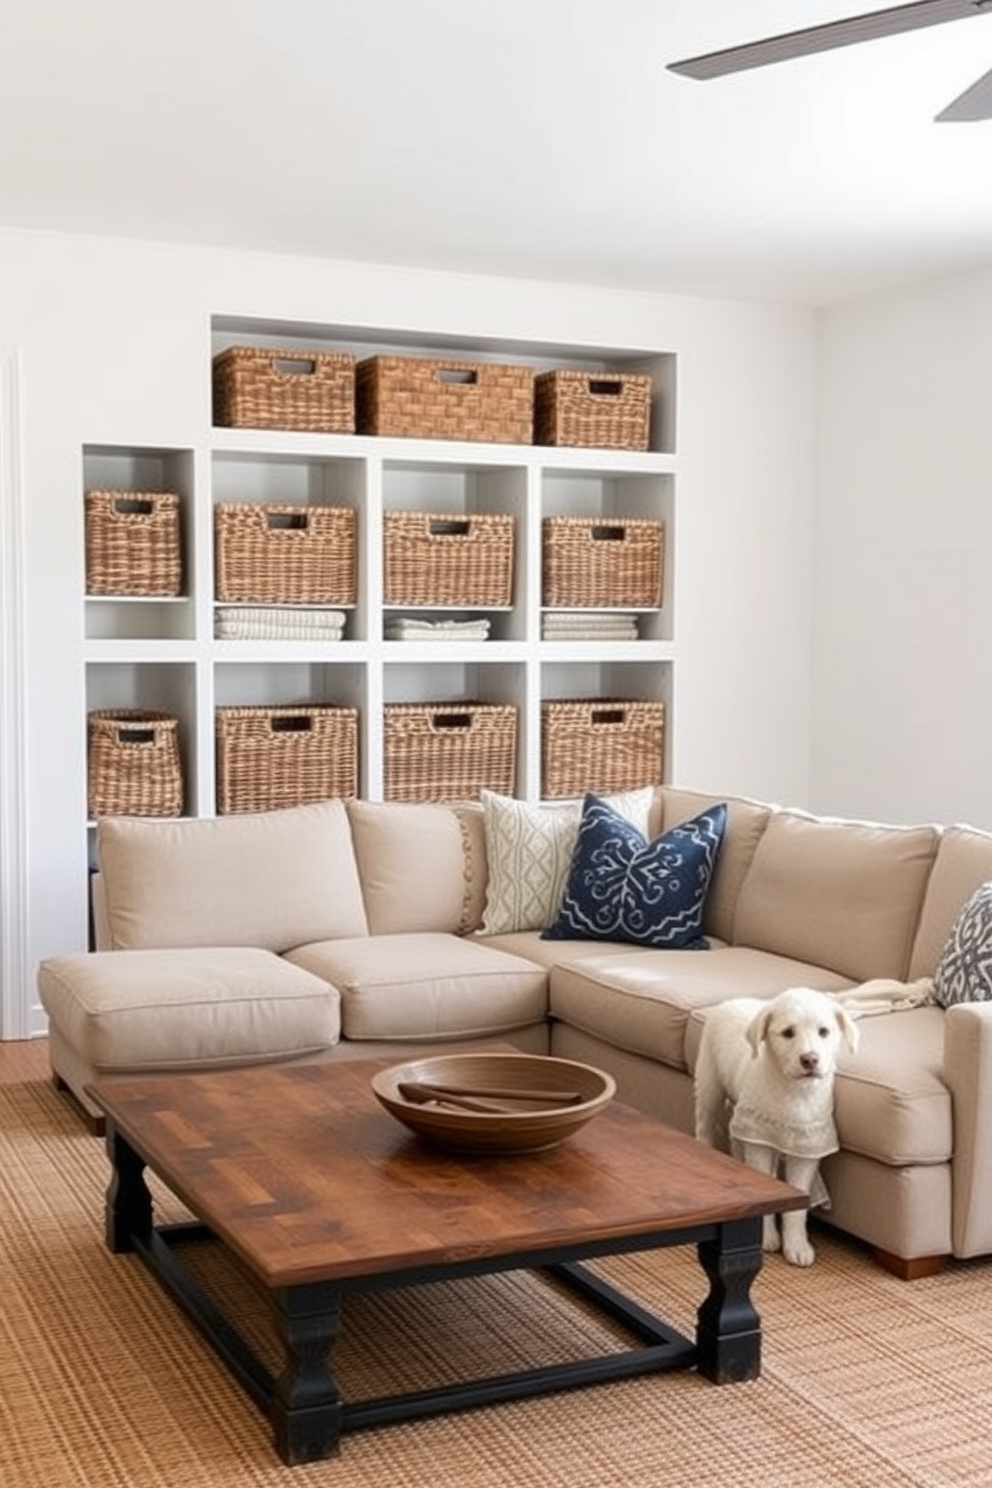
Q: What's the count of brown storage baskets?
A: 11